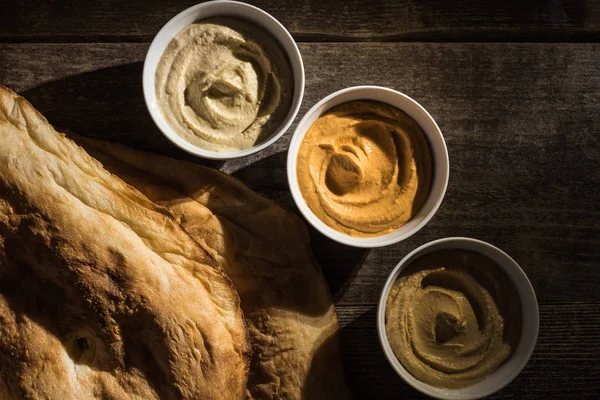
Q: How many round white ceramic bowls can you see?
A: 3